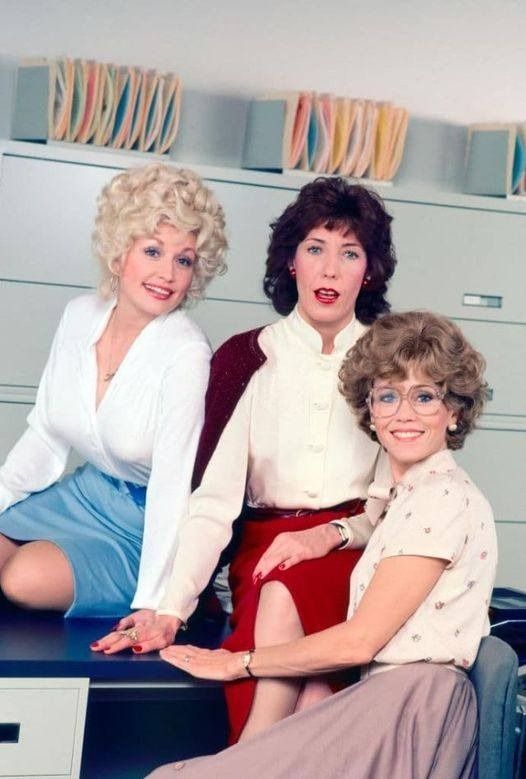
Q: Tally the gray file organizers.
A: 3